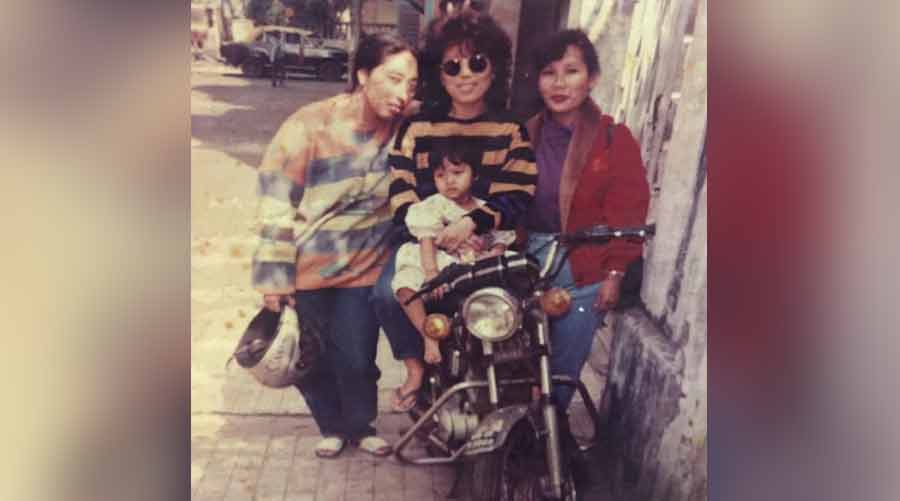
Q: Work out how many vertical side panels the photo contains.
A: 2